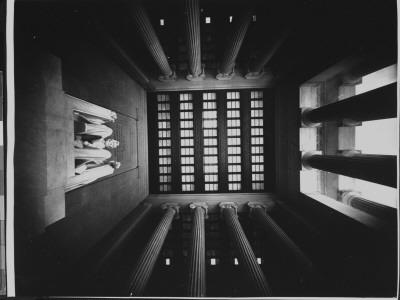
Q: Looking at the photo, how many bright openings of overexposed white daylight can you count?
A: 3